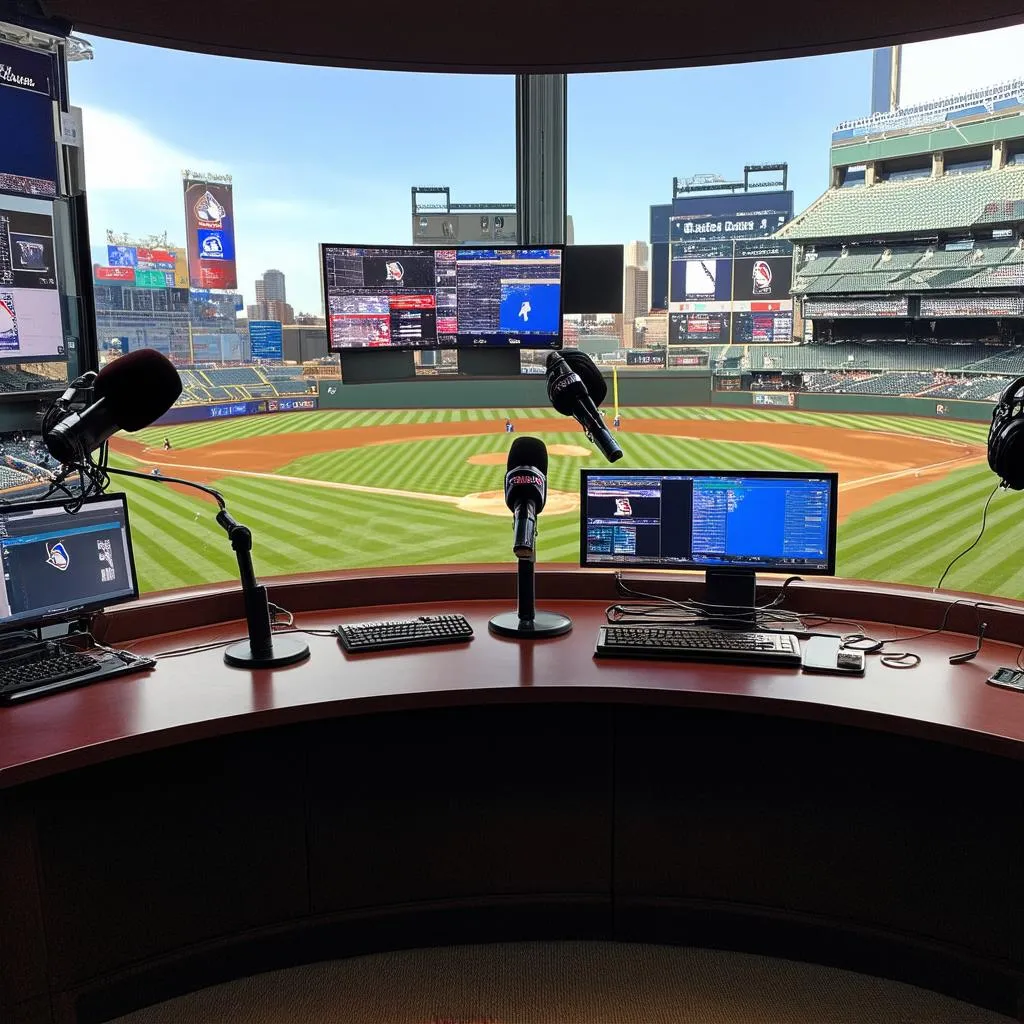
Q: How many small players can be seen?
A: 4